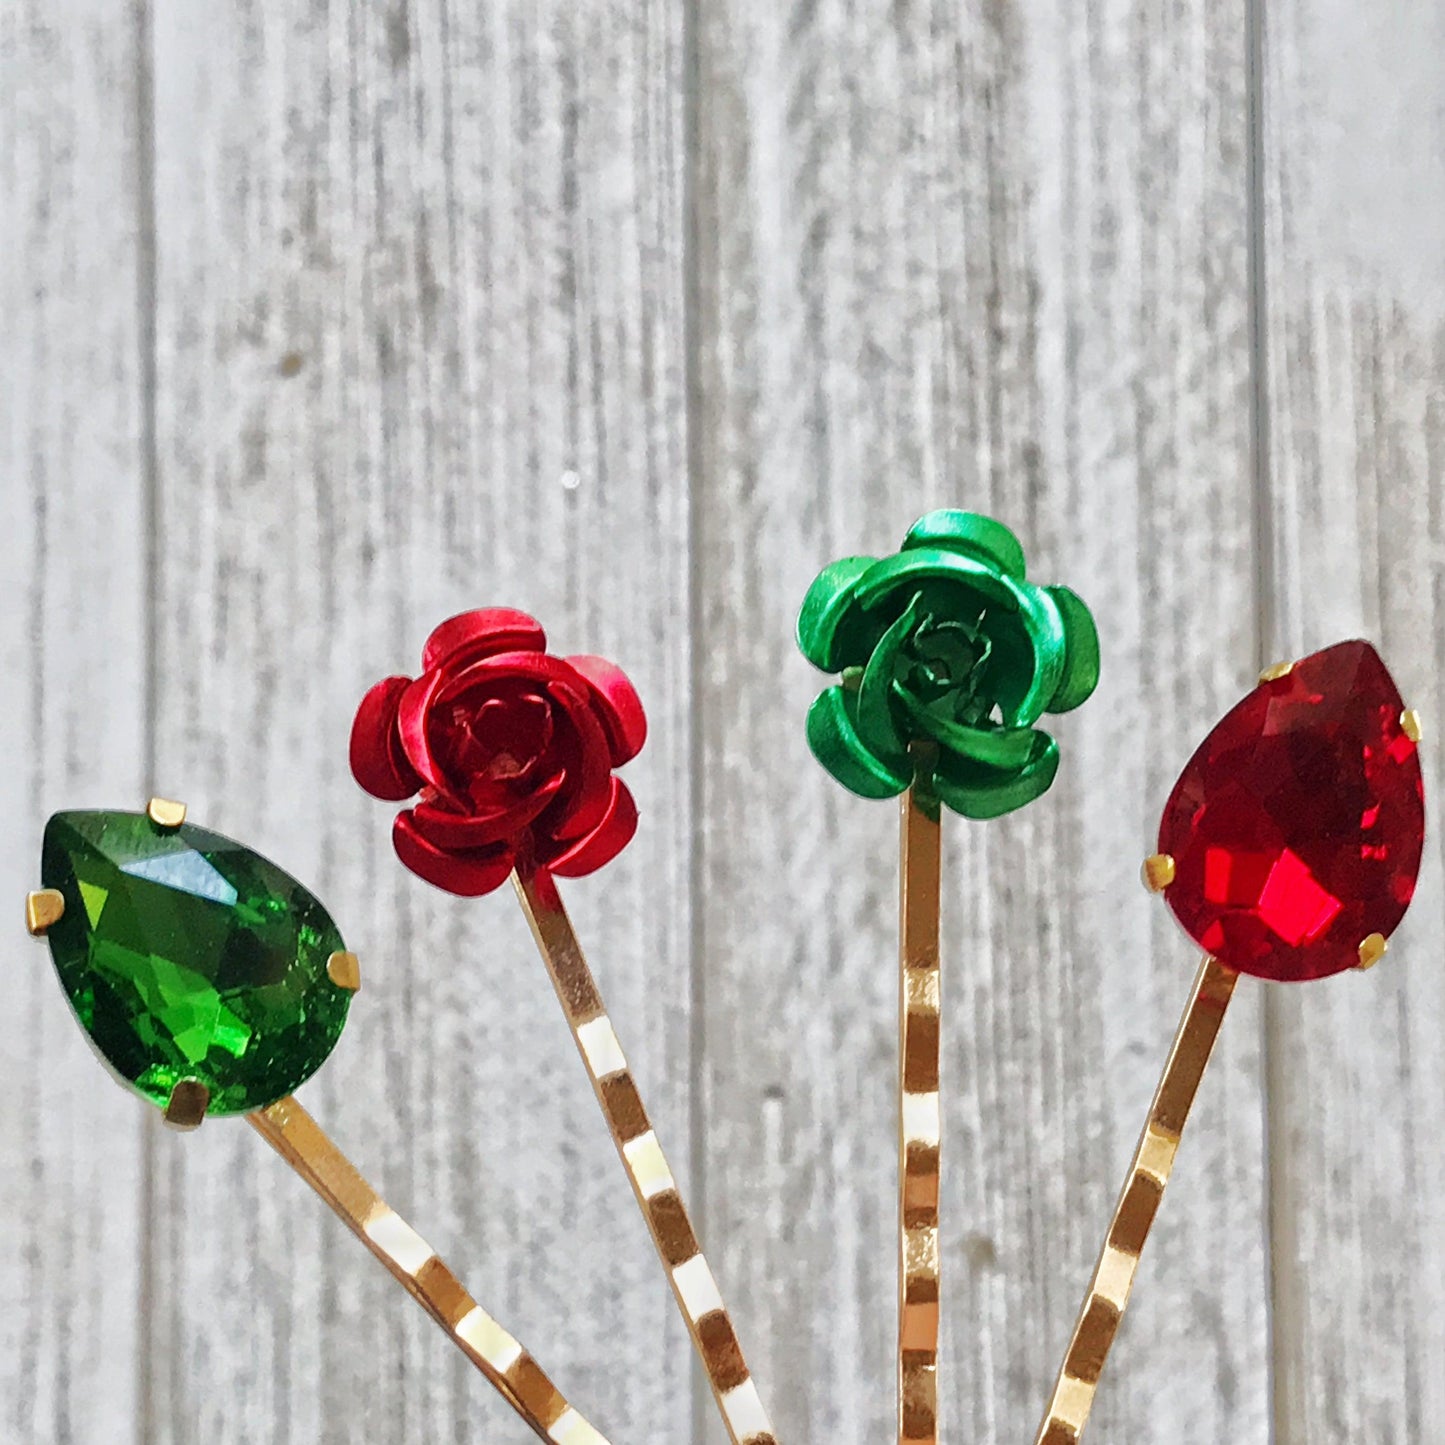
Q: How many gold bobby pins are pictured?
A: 4